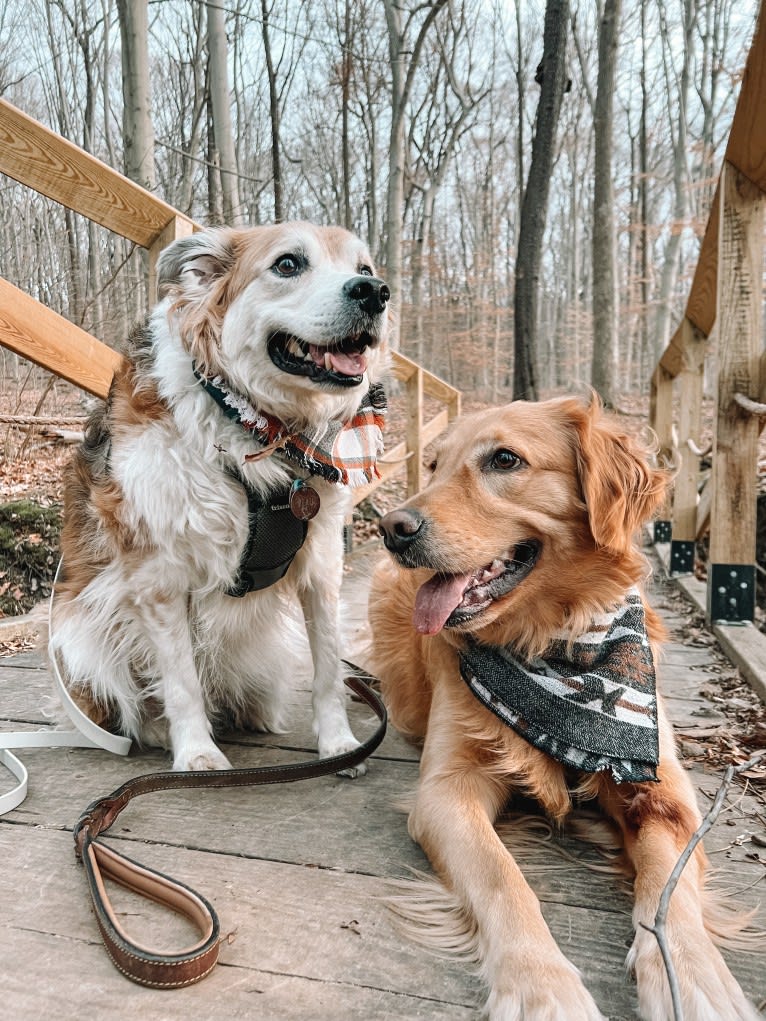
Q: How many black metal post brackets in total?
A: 3